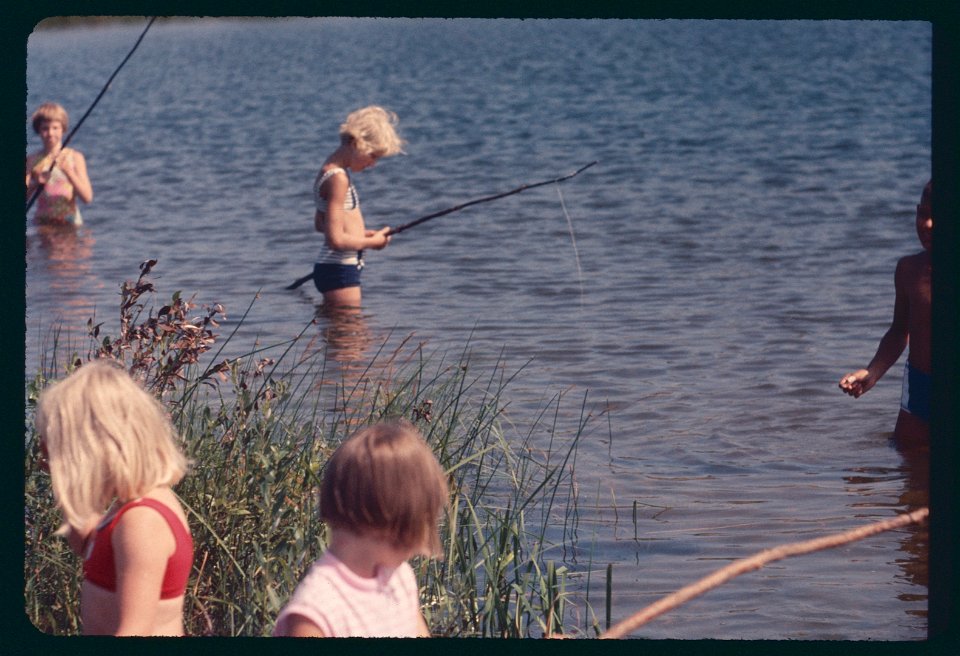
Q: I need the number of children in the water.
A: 3